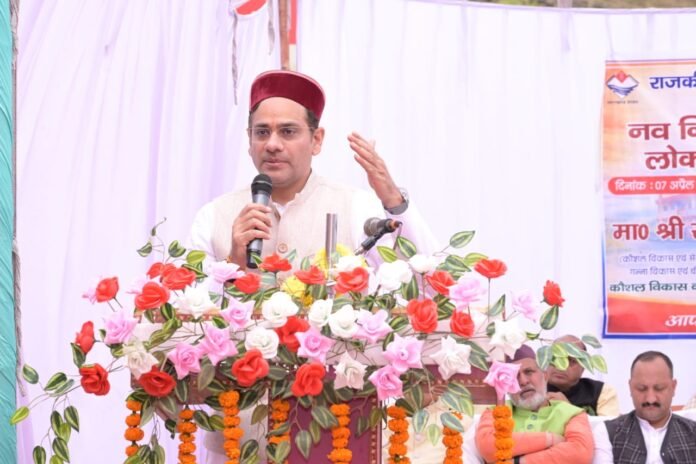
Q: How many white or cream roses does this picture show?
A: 12